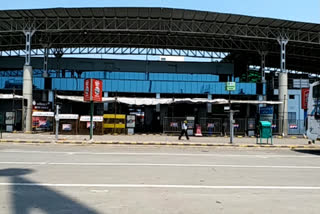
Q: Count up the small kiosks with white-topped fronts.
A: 3